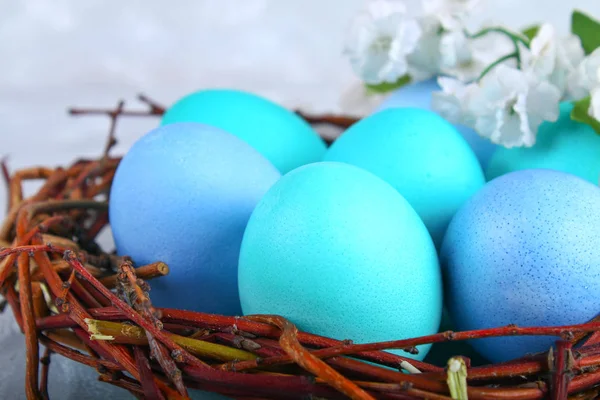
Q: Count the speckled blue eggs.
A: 1